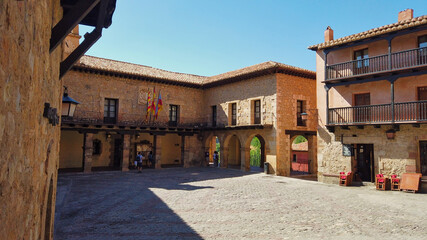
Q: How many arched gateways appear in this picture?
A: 4